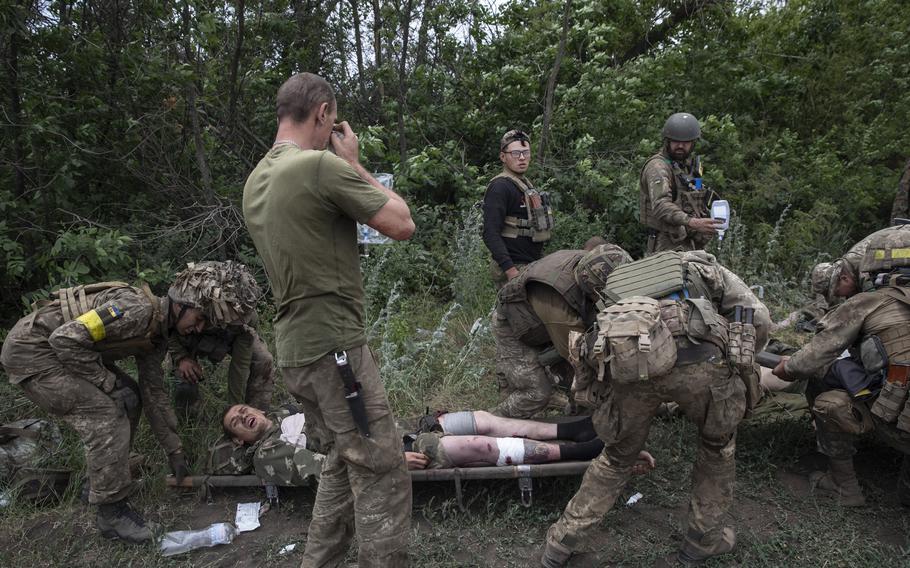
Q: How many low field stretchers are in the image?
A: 1